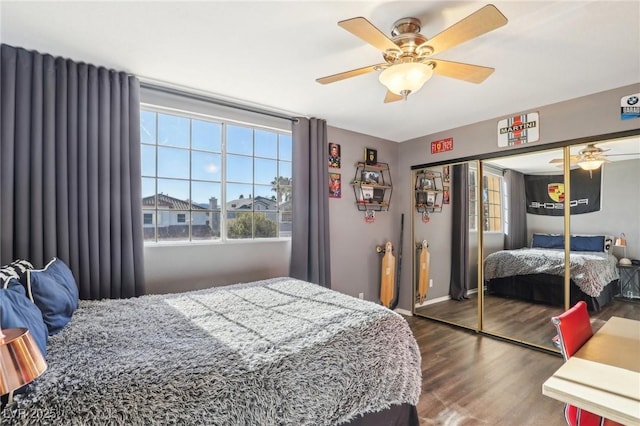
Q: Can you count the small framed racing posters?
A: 2